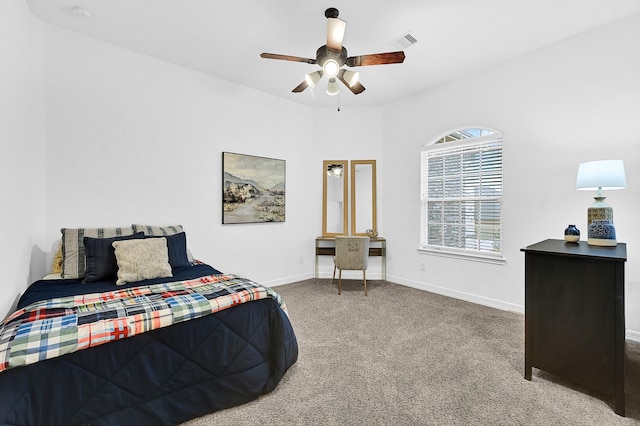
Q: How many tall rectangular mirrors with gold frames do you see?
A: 2